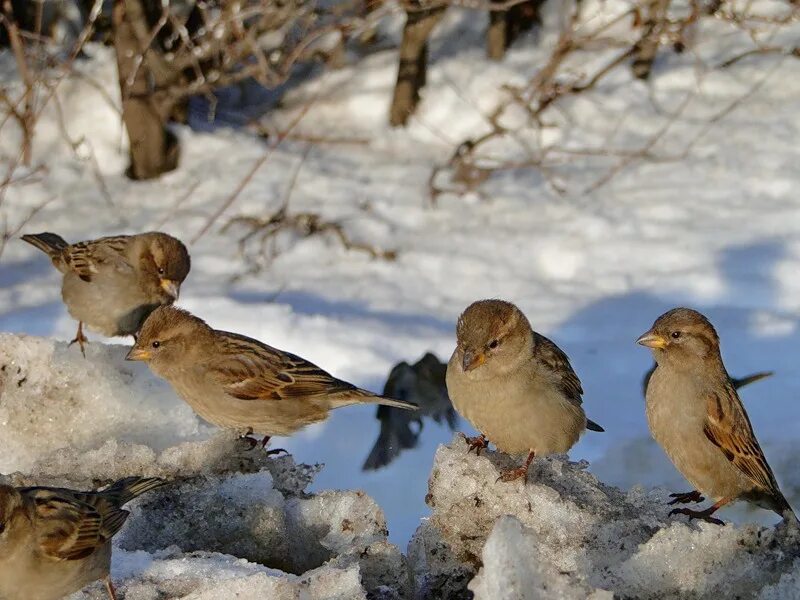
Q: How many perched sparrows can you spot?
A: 5